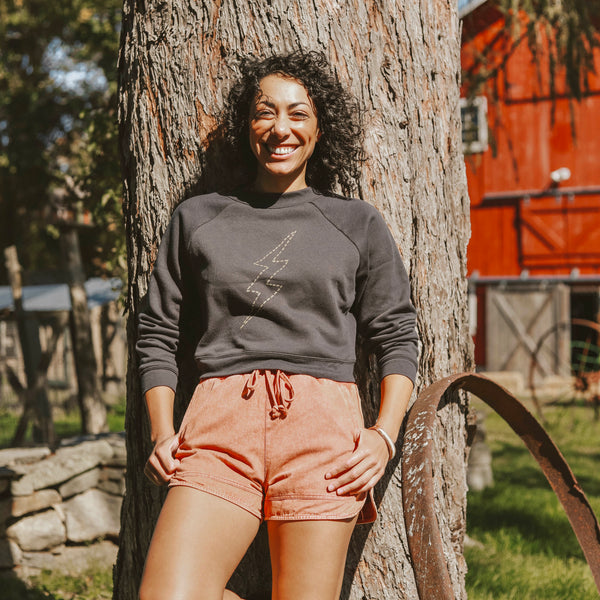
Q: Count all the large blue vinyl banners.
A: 0